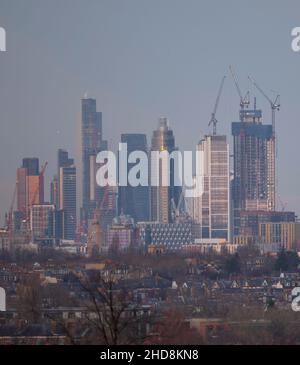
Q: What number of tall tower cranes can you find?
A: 3